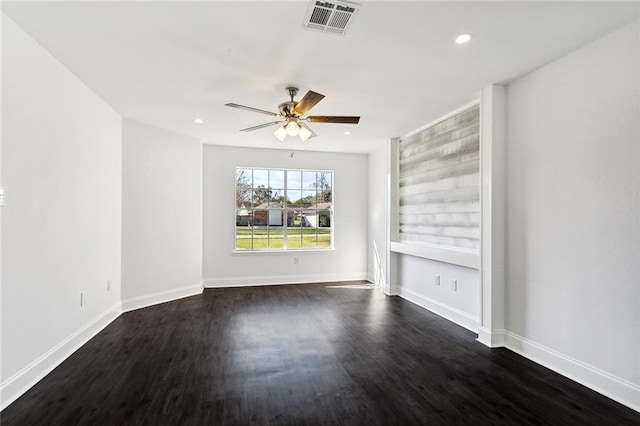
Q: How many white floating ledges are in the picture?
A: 1